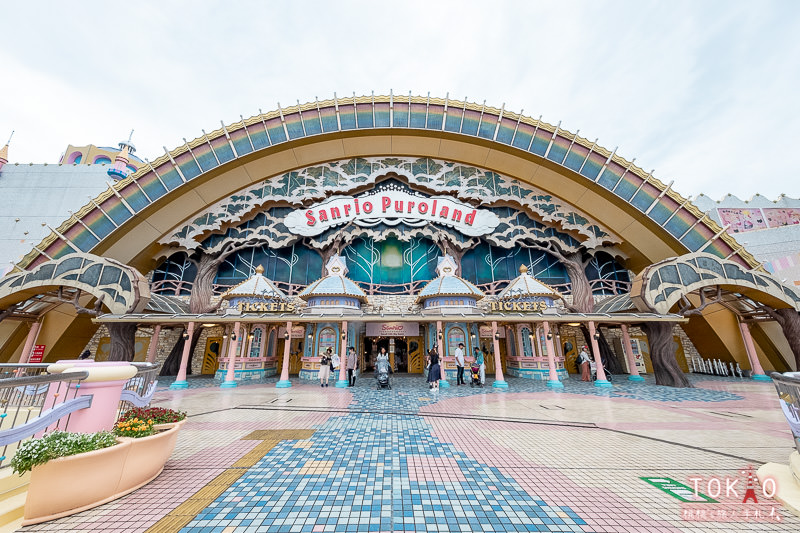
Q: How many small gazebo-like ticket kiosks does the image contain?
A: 4